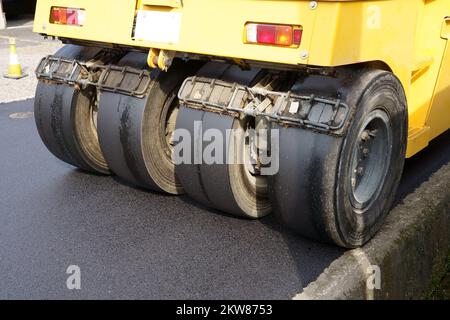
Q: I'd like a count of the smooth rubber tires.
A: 4